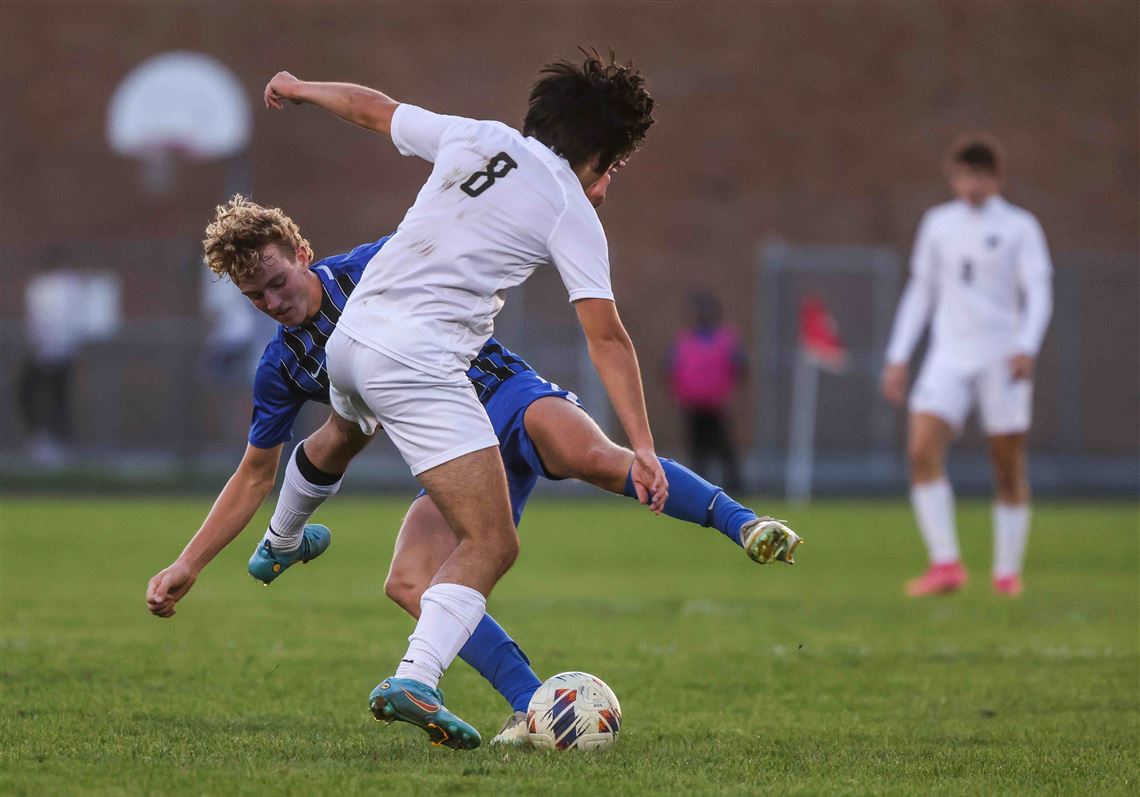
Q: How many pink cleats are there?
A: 2